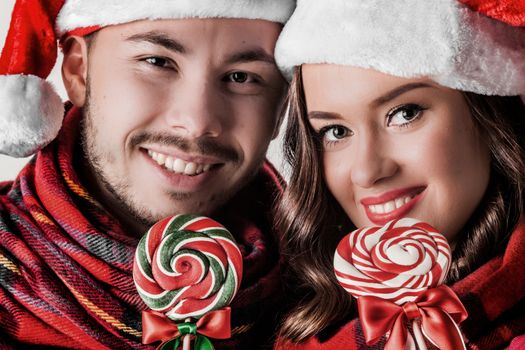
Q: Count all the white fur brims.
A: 2